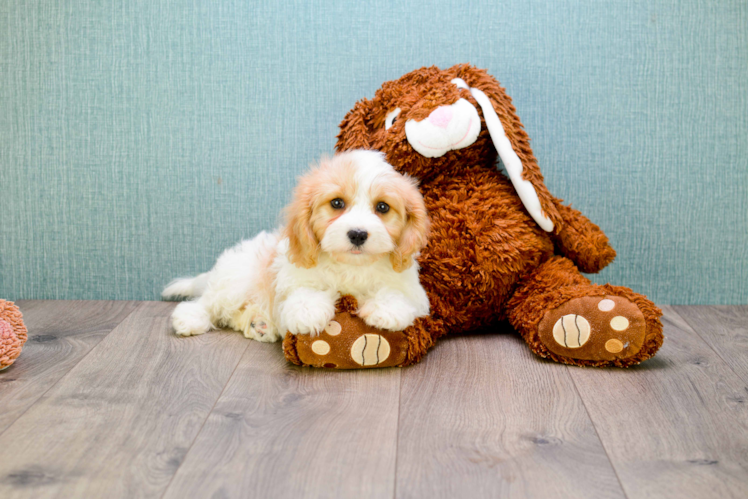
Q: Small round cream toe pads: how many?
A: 4